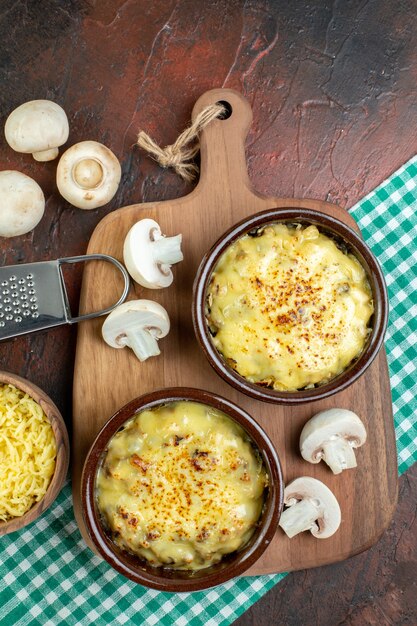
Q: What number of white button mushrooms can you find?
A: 7